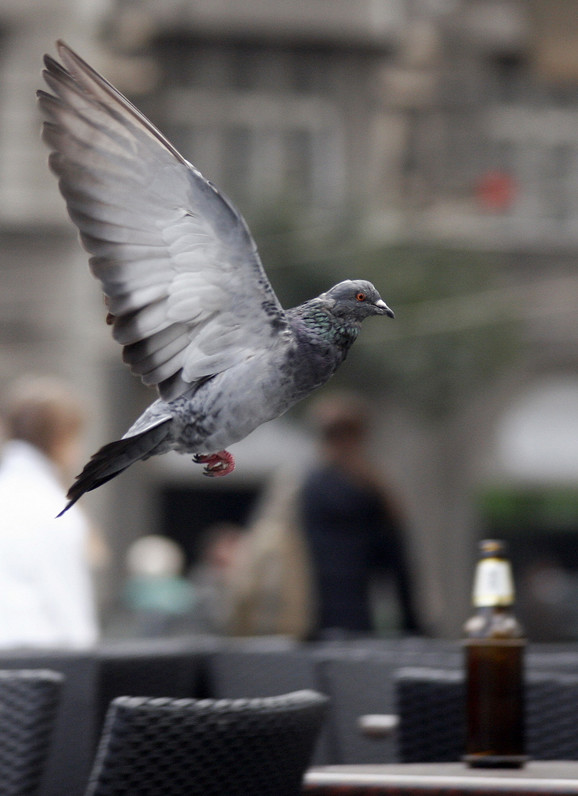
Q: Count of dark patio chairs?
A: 3